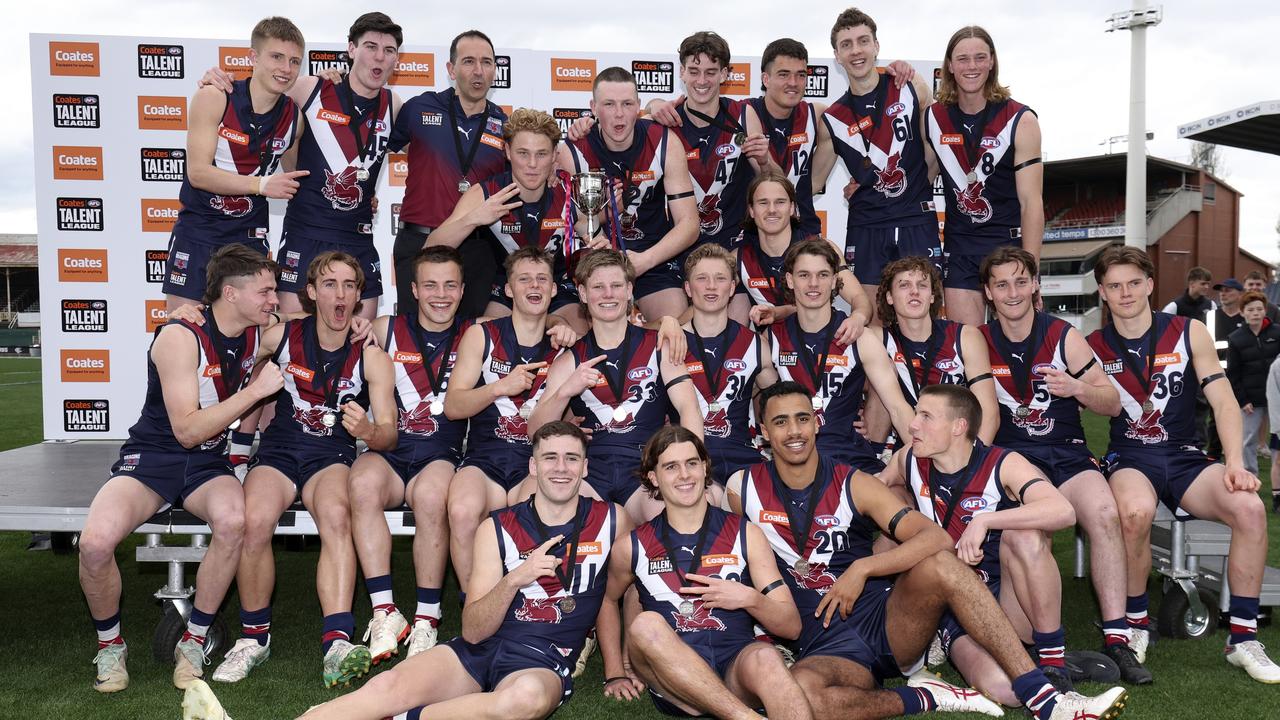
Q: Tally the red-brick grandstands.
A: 1